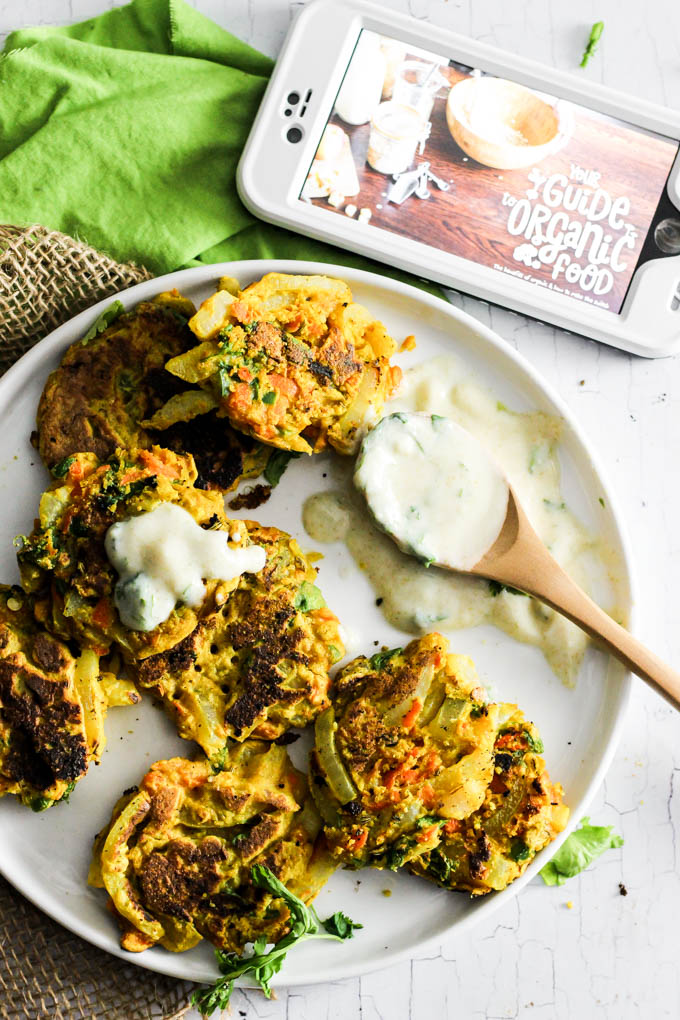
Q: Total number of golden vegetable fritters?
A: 8